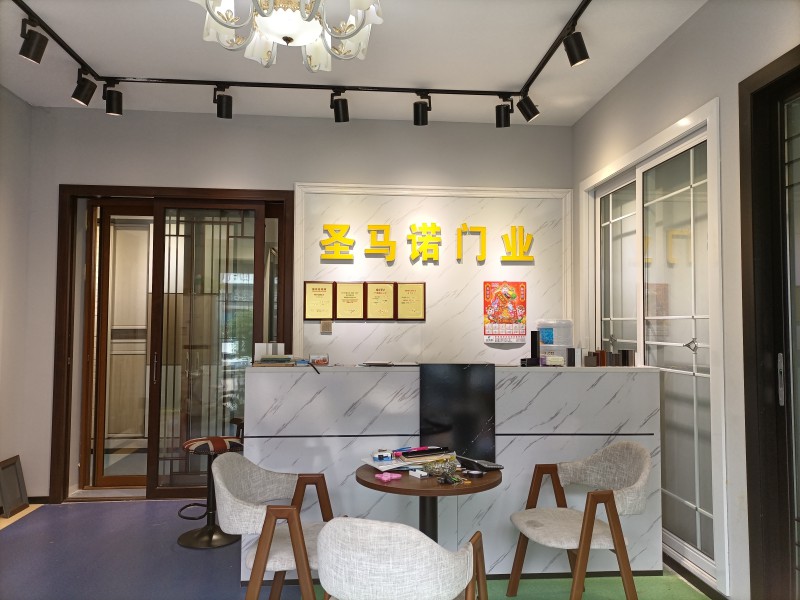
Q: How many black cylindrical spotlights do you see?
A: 9